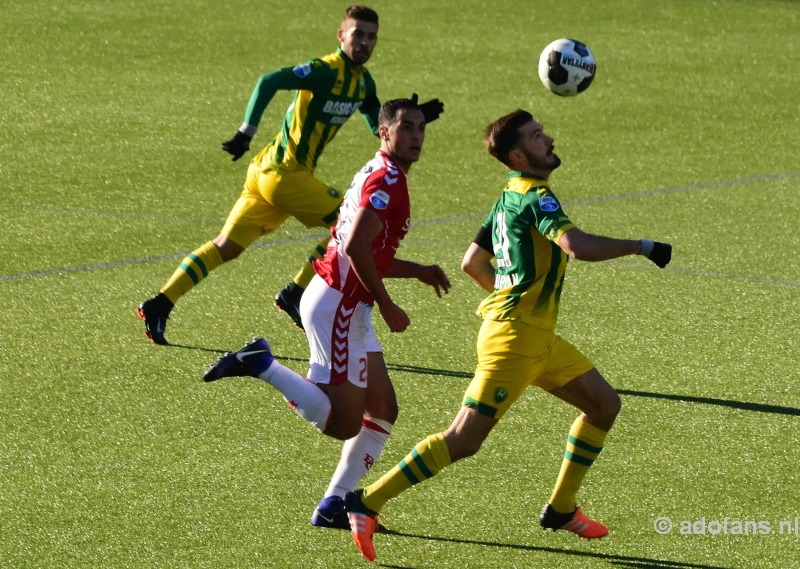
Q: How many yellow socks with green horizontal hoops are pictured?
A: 4